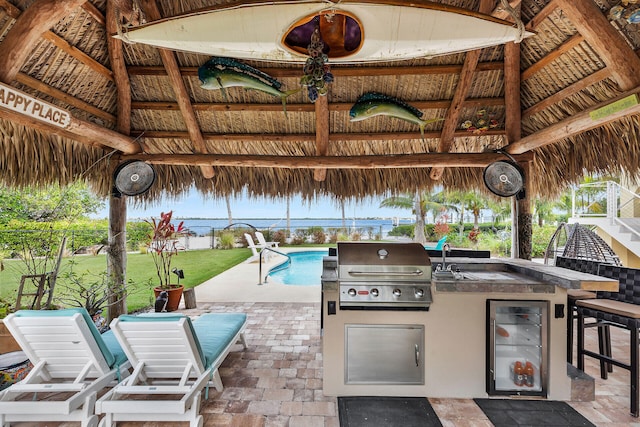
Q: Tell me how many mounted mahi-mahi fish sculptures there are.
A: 2